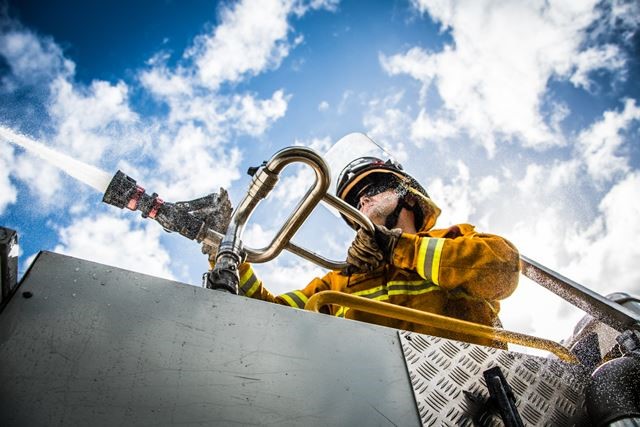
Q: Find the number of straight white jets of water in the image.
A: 1